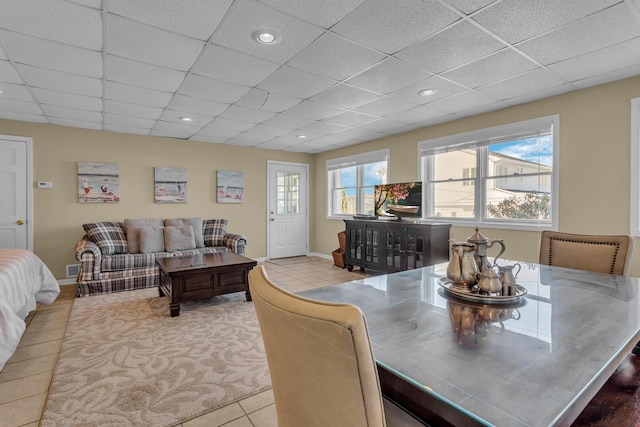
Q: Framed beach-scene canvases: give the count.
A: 3